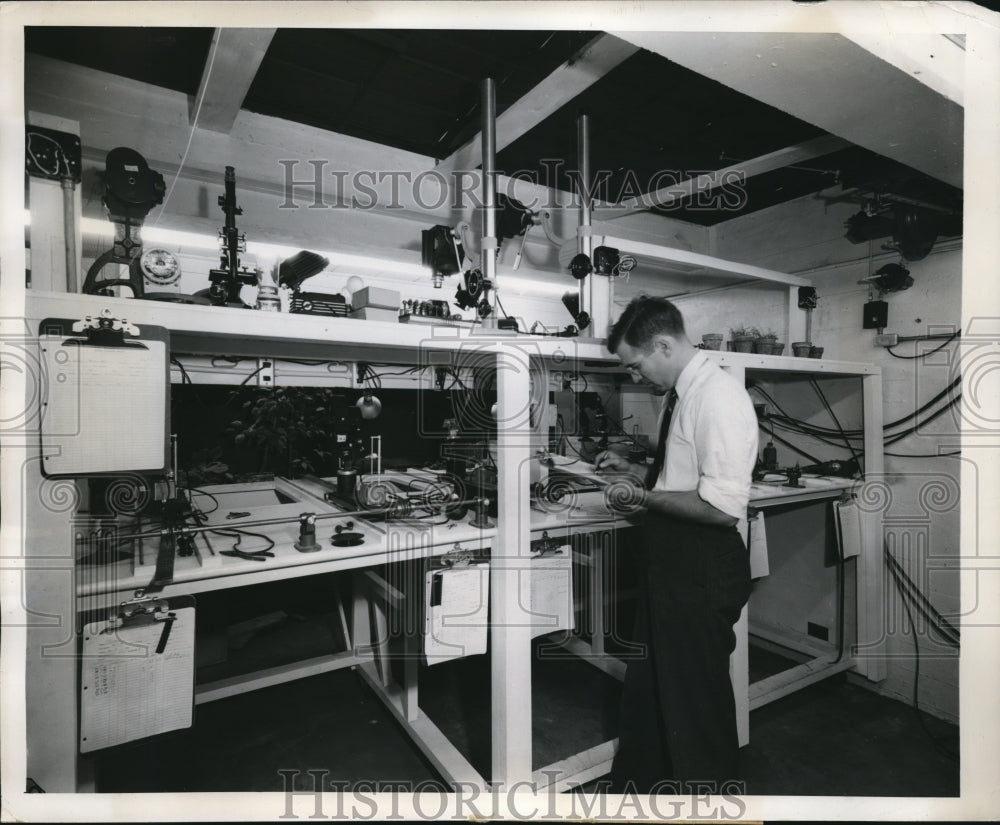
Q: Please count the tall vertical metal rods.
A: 2